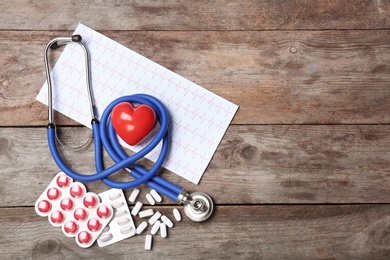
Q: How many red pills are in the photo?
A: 12